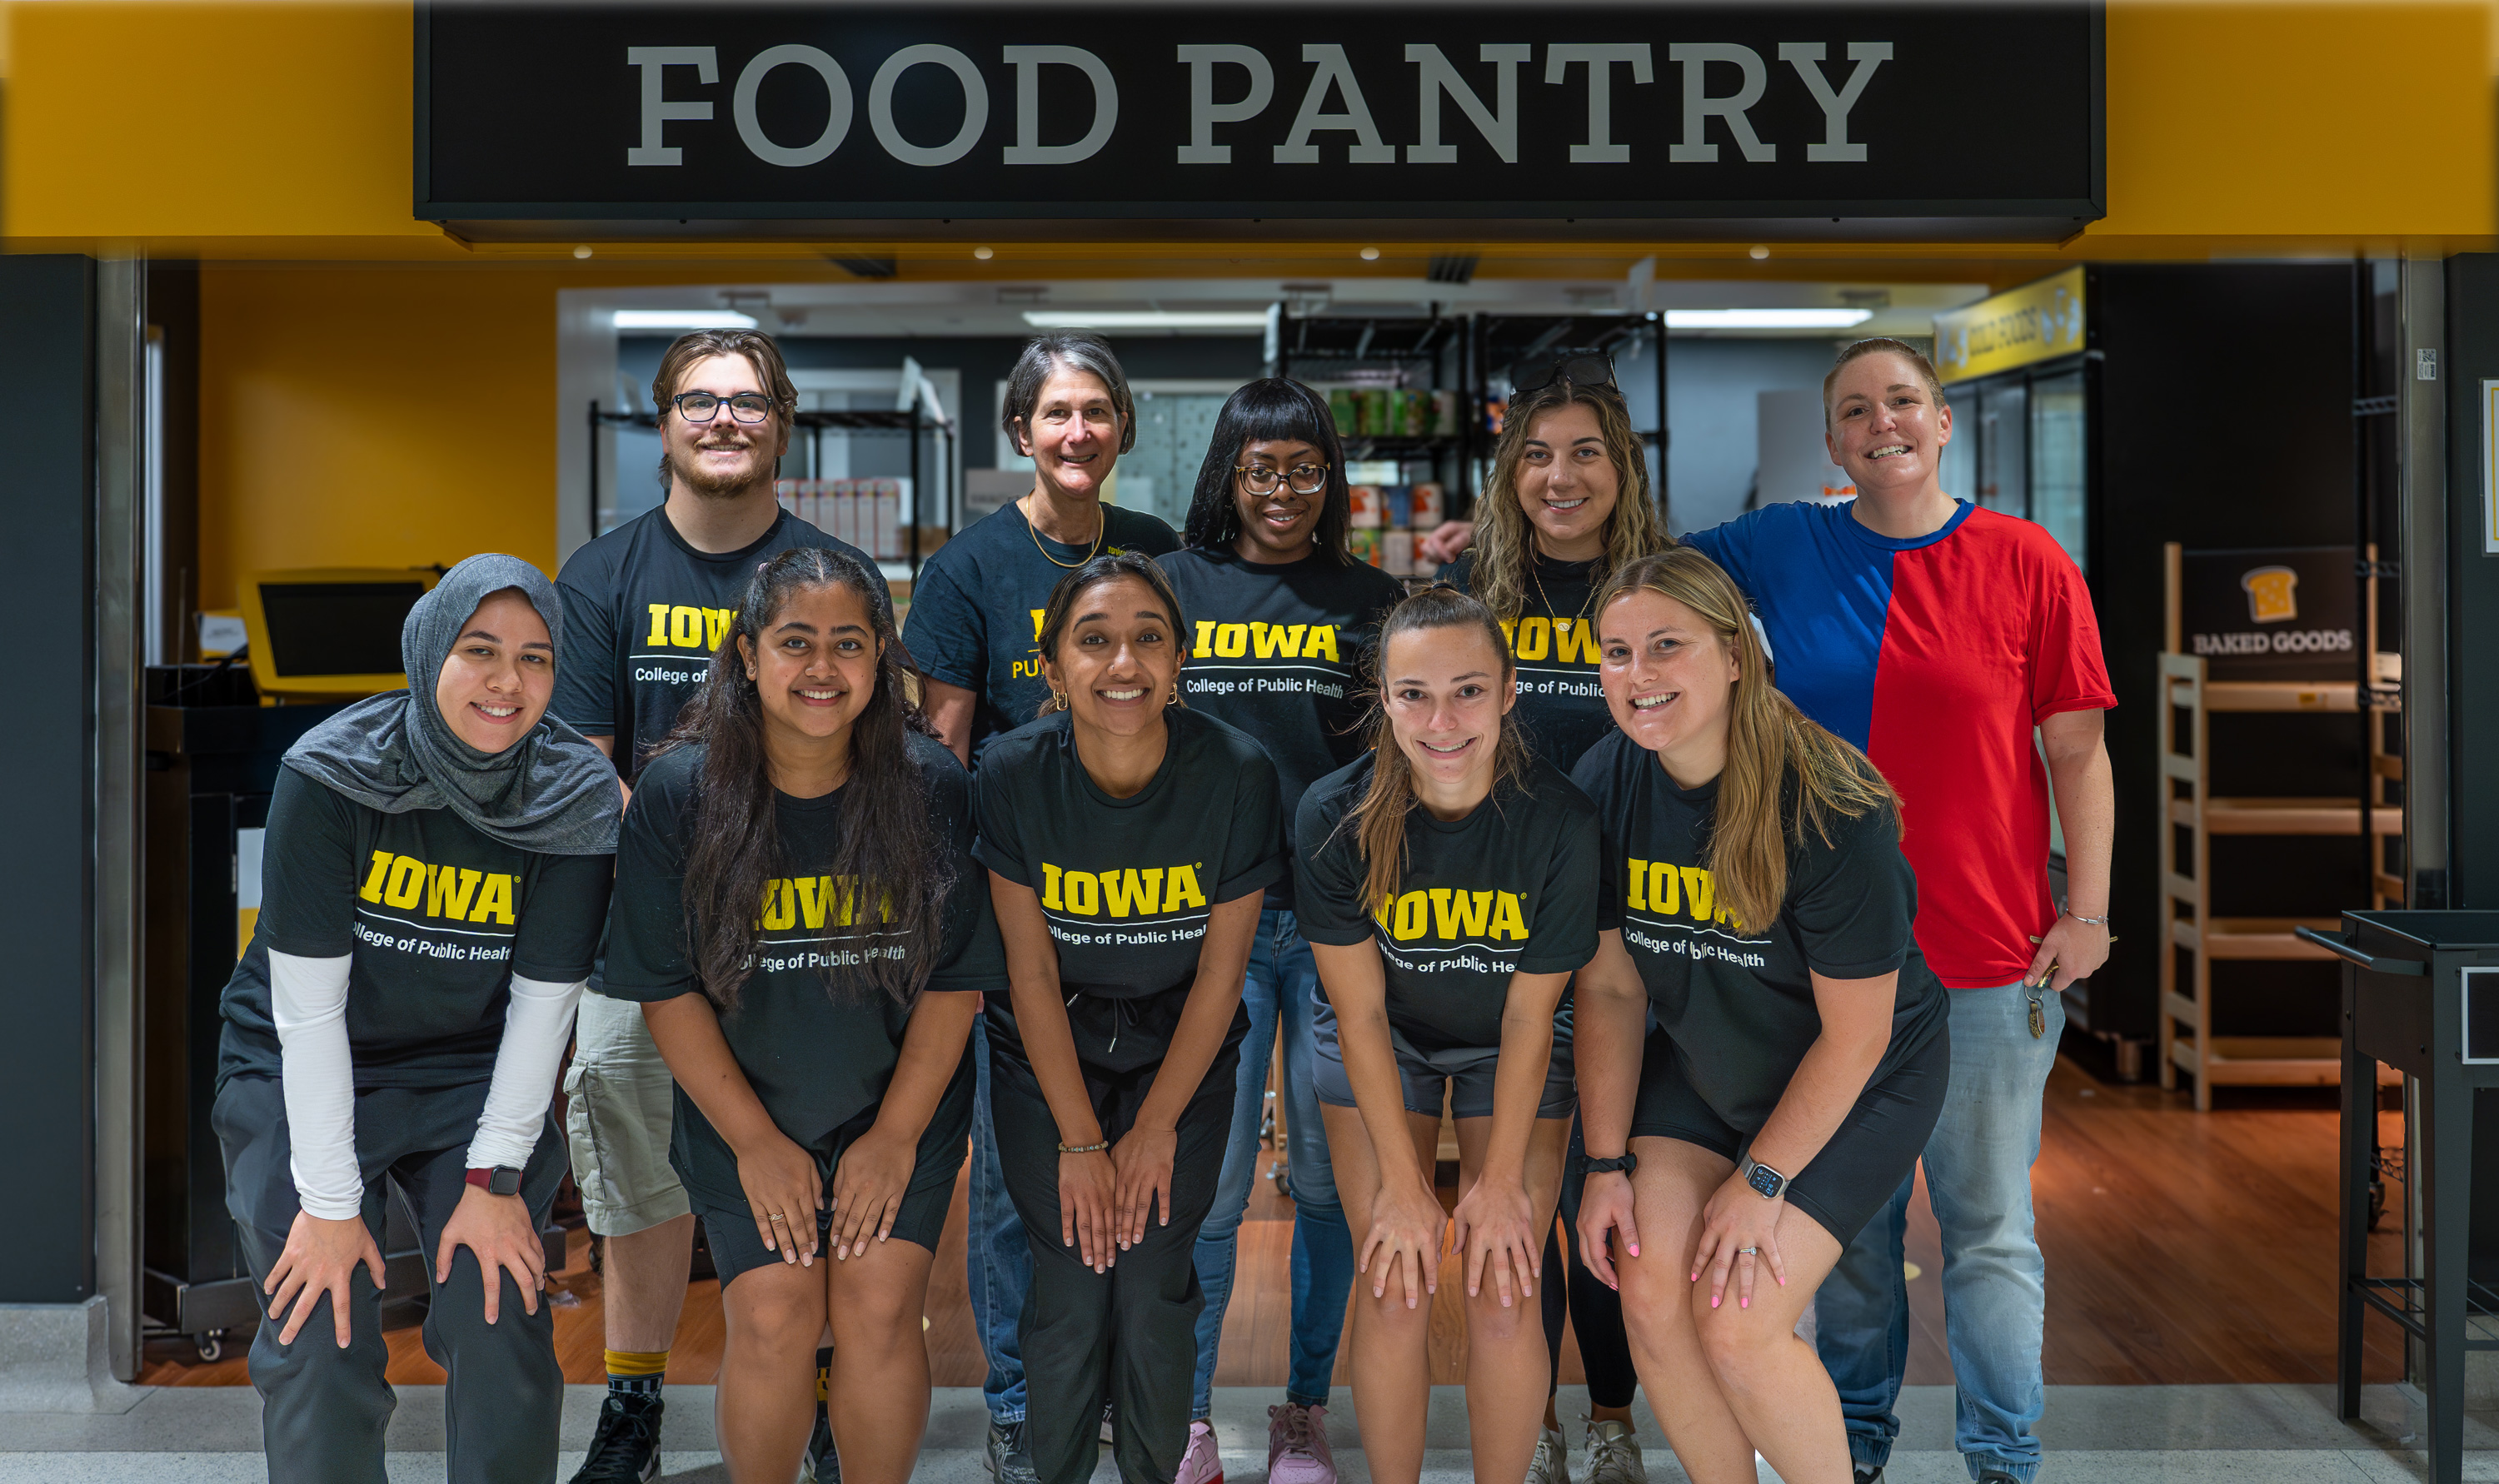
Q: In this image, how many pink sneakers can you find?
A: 2